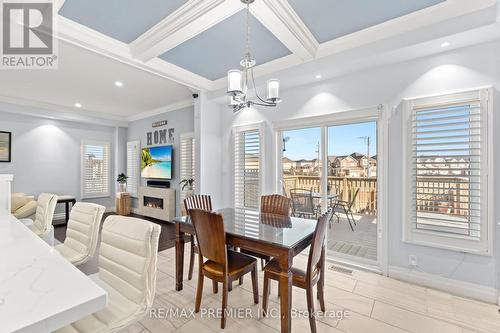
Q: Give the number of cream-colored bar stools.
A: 3